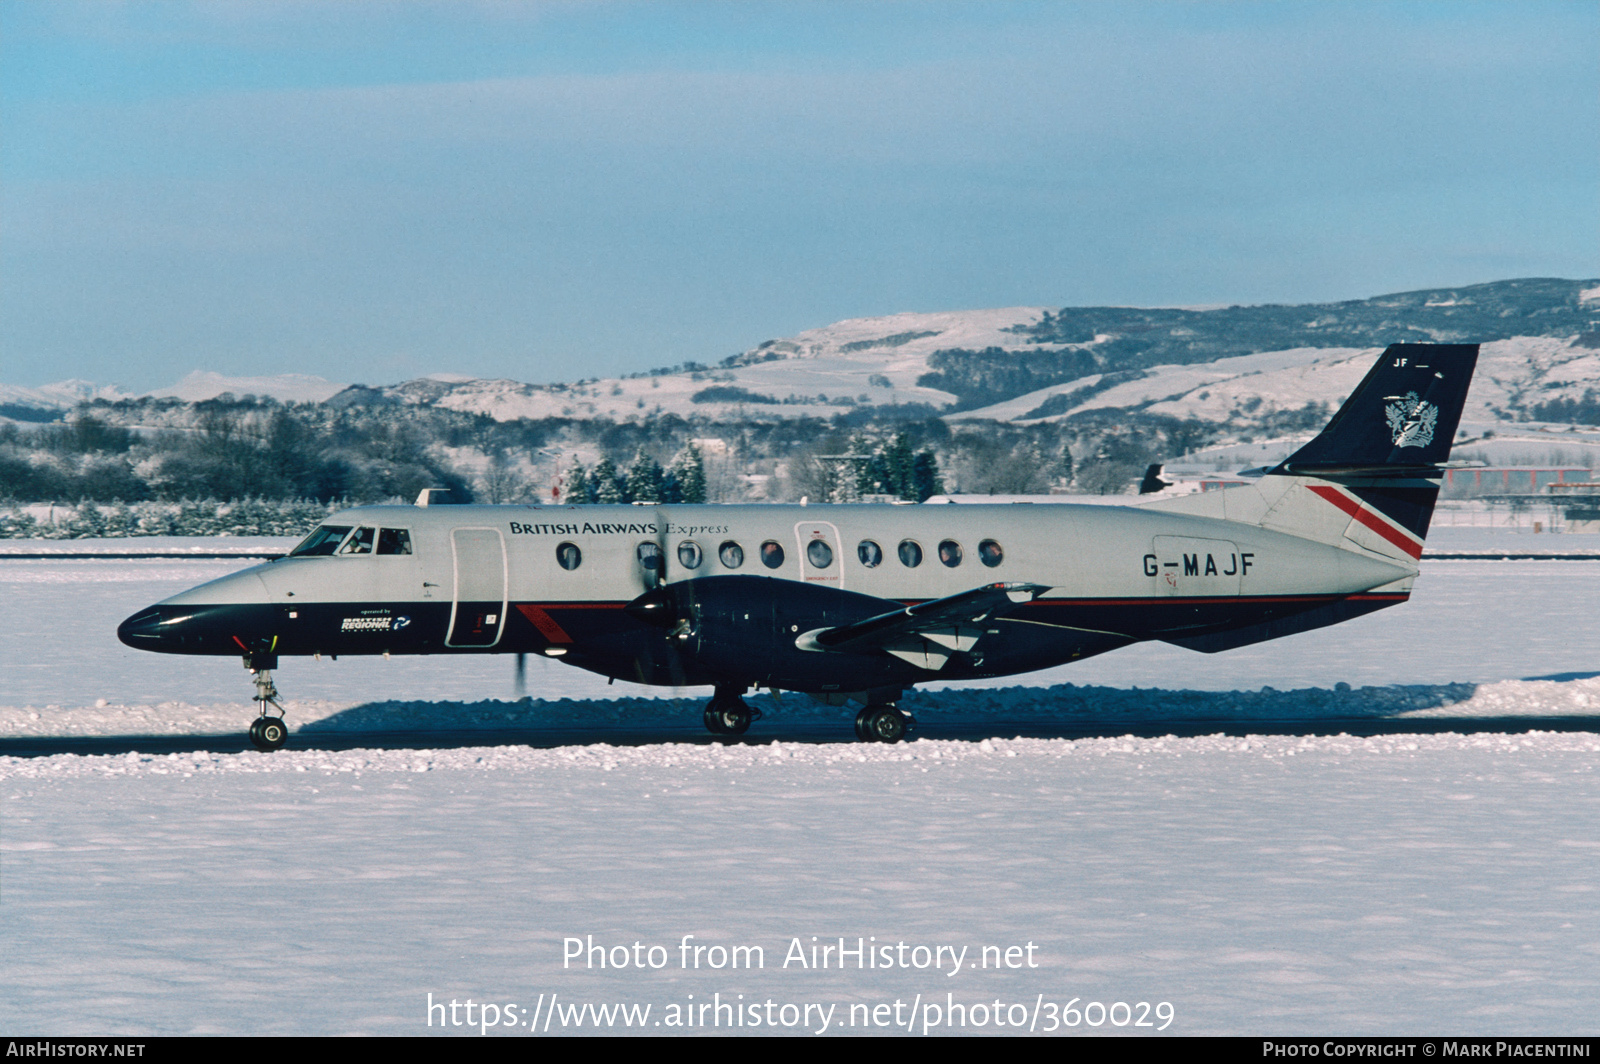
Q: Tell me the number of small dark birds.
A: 0